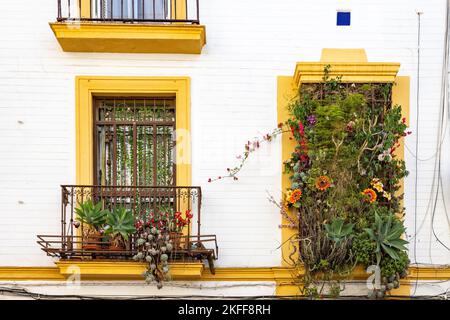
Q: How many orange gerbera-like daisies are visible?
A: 3